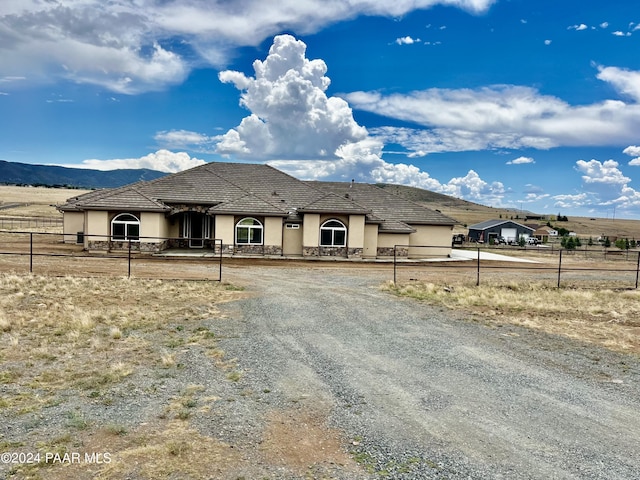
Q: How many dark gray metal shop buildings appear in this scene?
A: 1